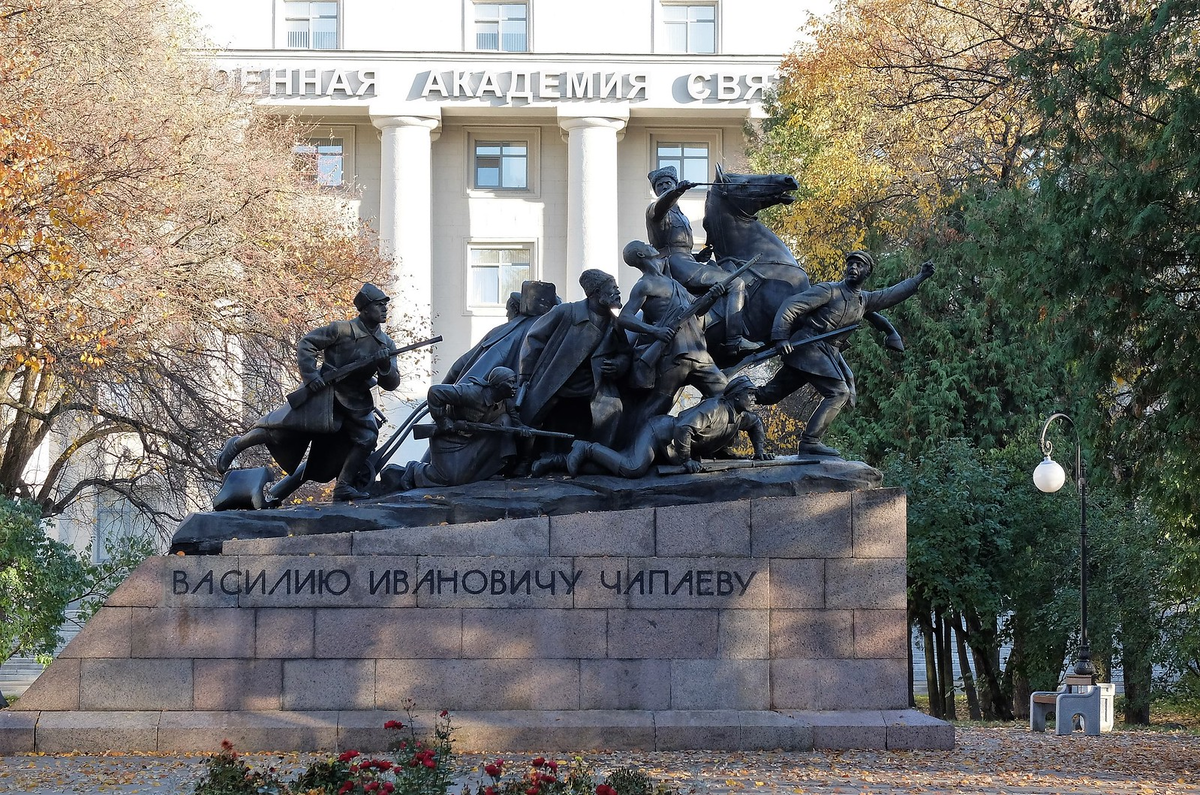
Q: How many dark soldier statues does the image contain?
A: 8